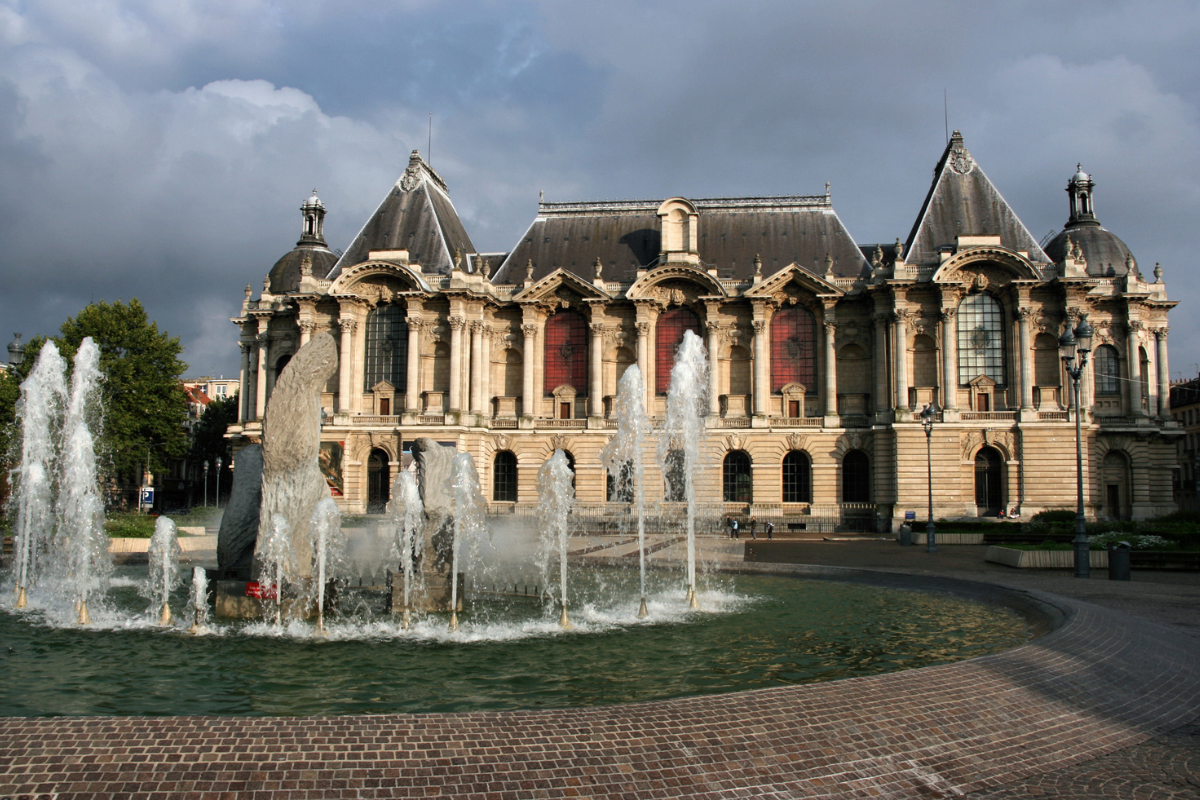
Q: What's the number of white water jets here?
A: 11